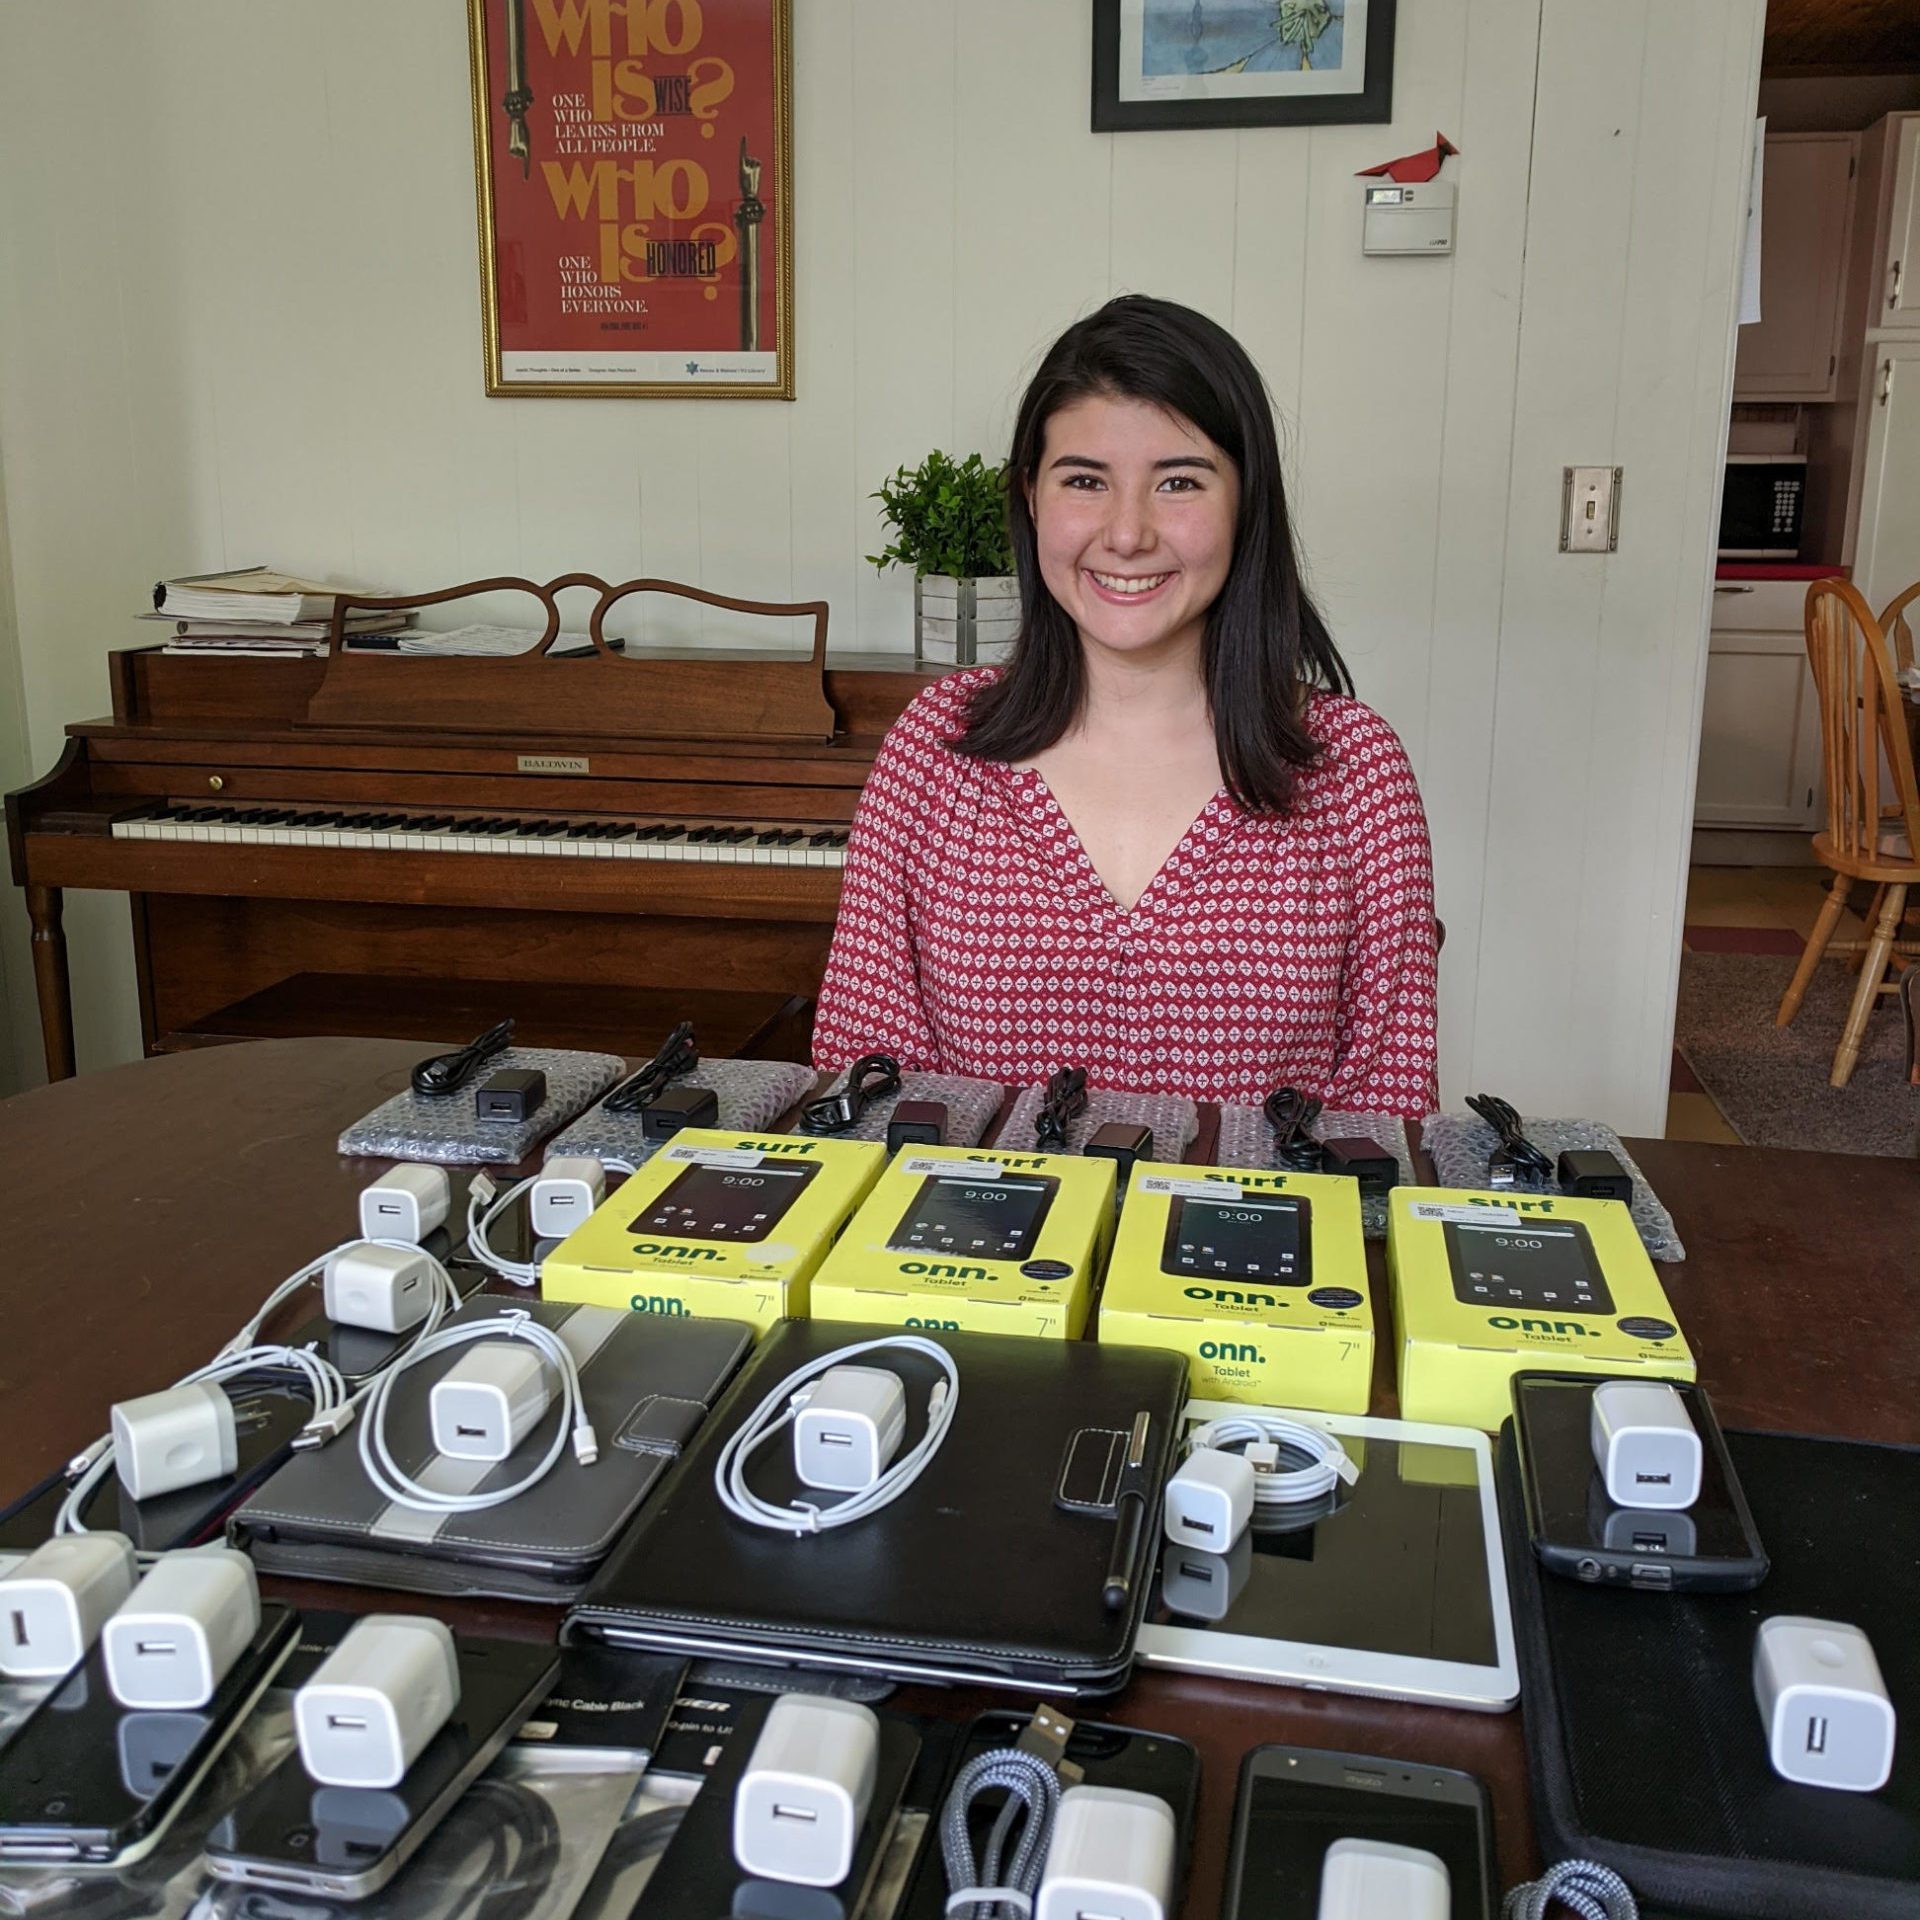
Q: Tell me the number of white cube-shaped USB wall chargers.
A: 15